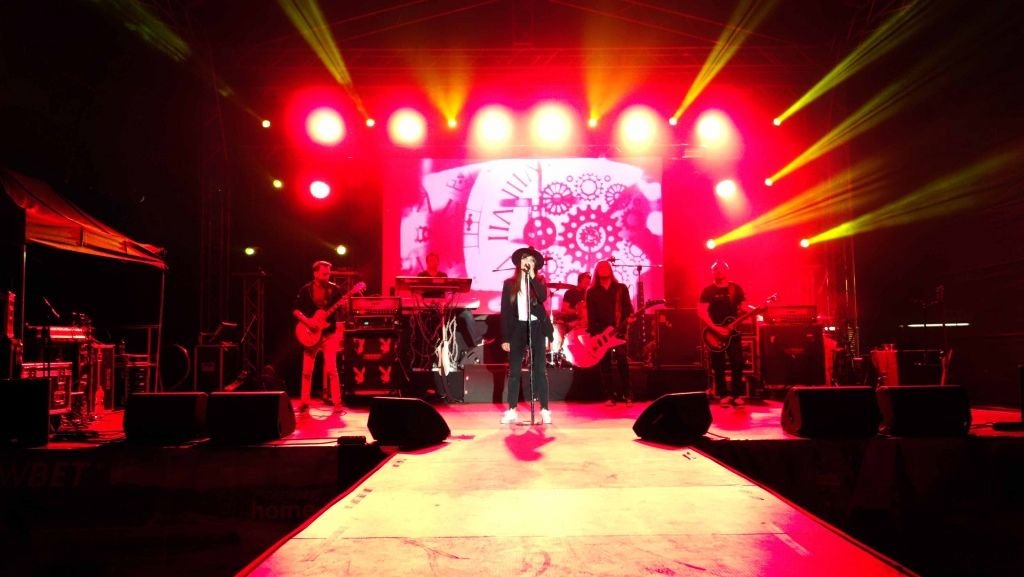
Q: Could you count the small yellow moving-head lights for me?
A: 12